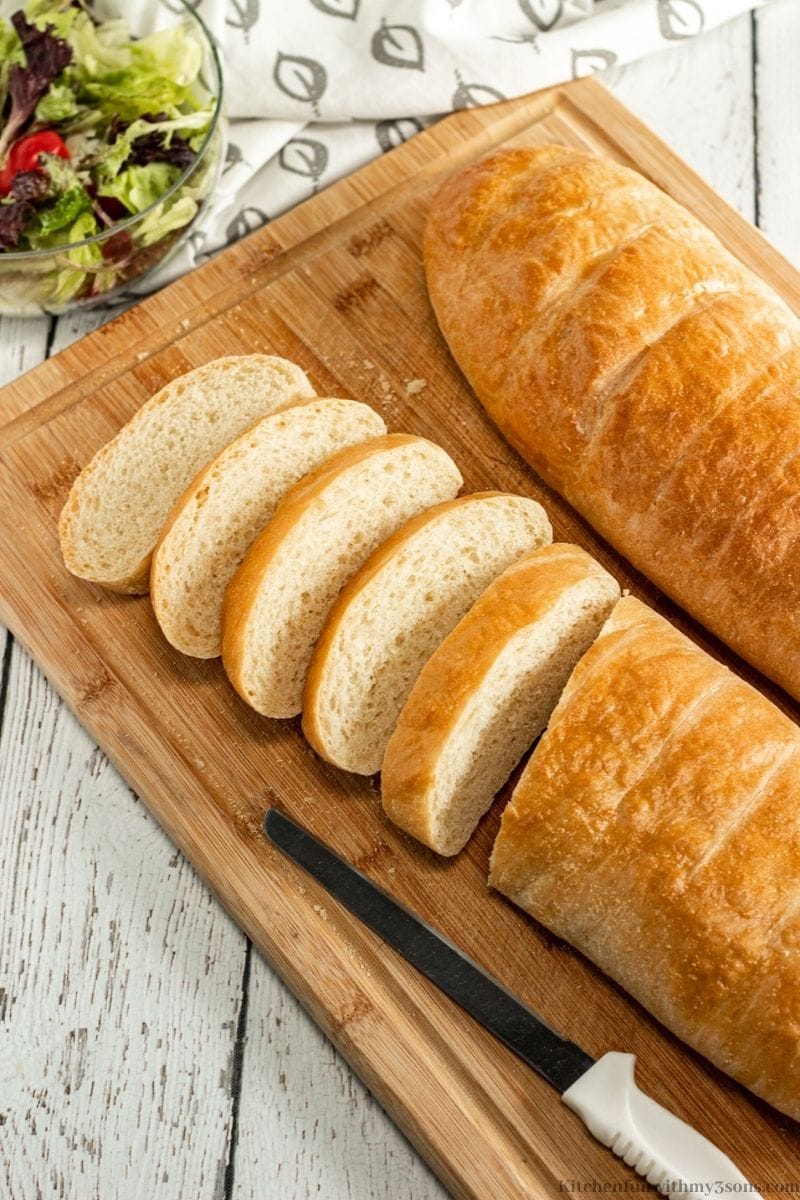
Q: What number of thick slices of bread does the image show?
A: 5